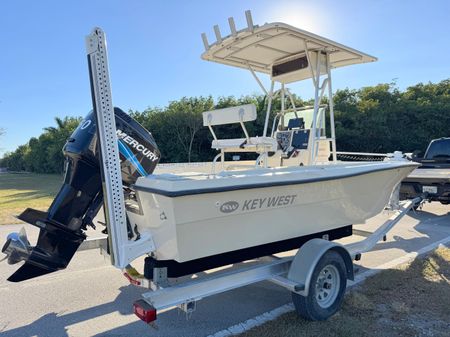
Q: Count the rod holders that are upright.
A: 4